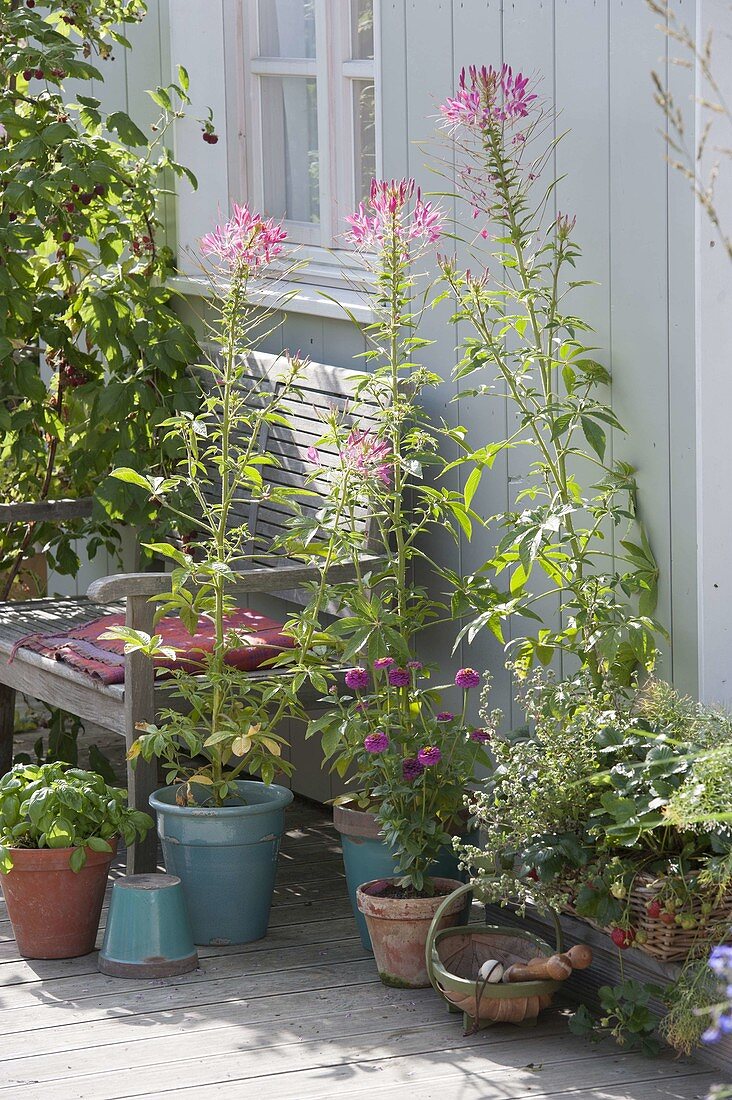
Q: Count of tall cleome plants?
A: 3